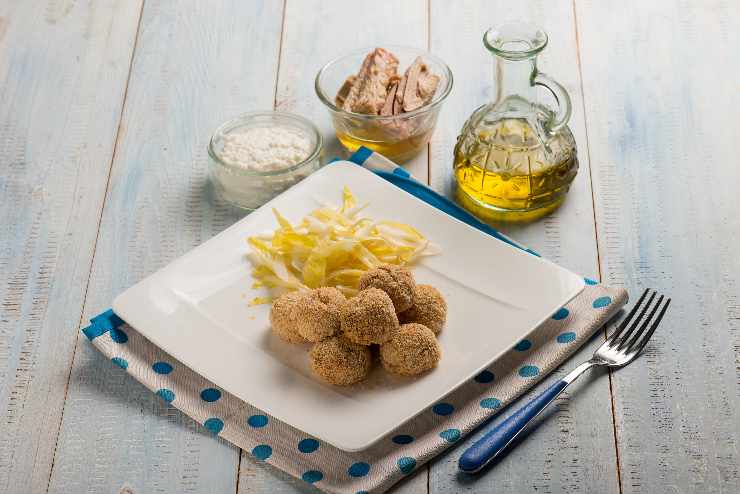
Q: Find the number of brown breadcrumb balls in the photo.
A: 7